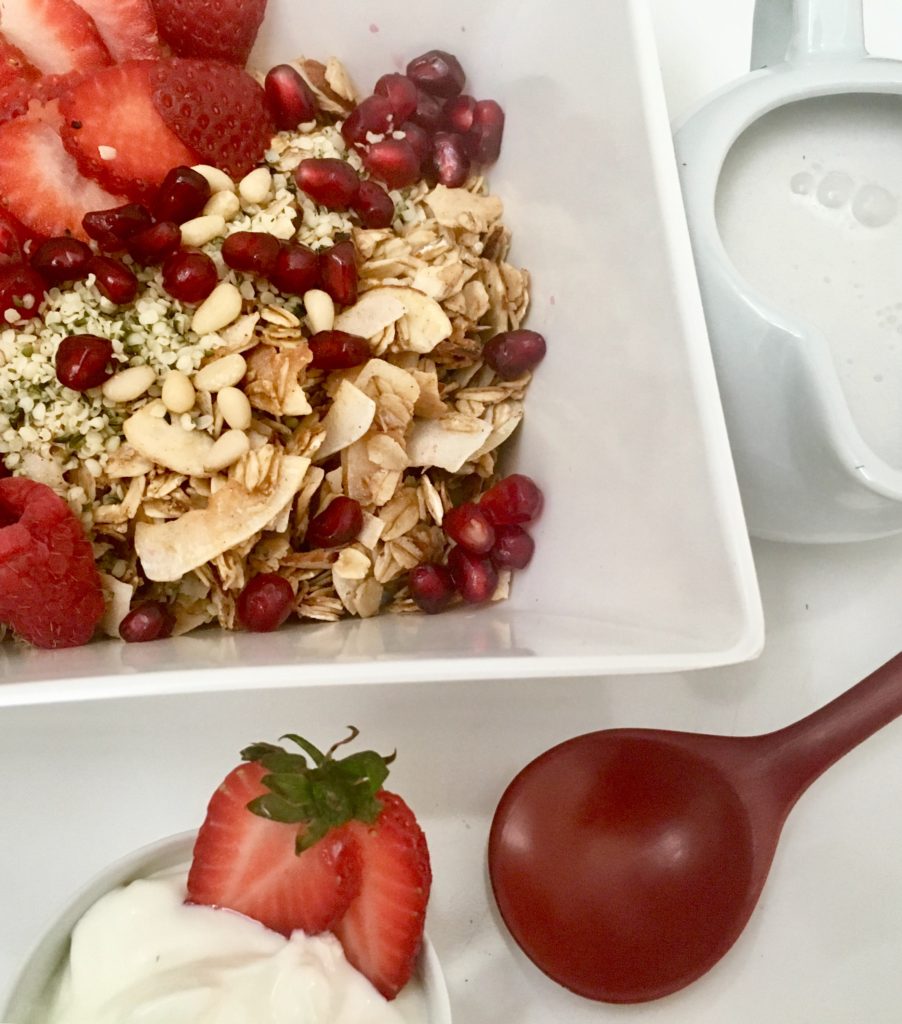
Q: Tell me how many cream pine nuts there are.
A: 11